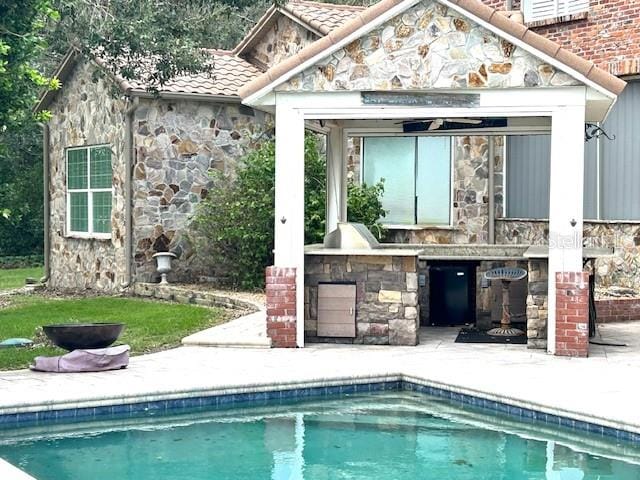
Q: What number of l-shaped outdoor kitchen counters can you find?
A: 1